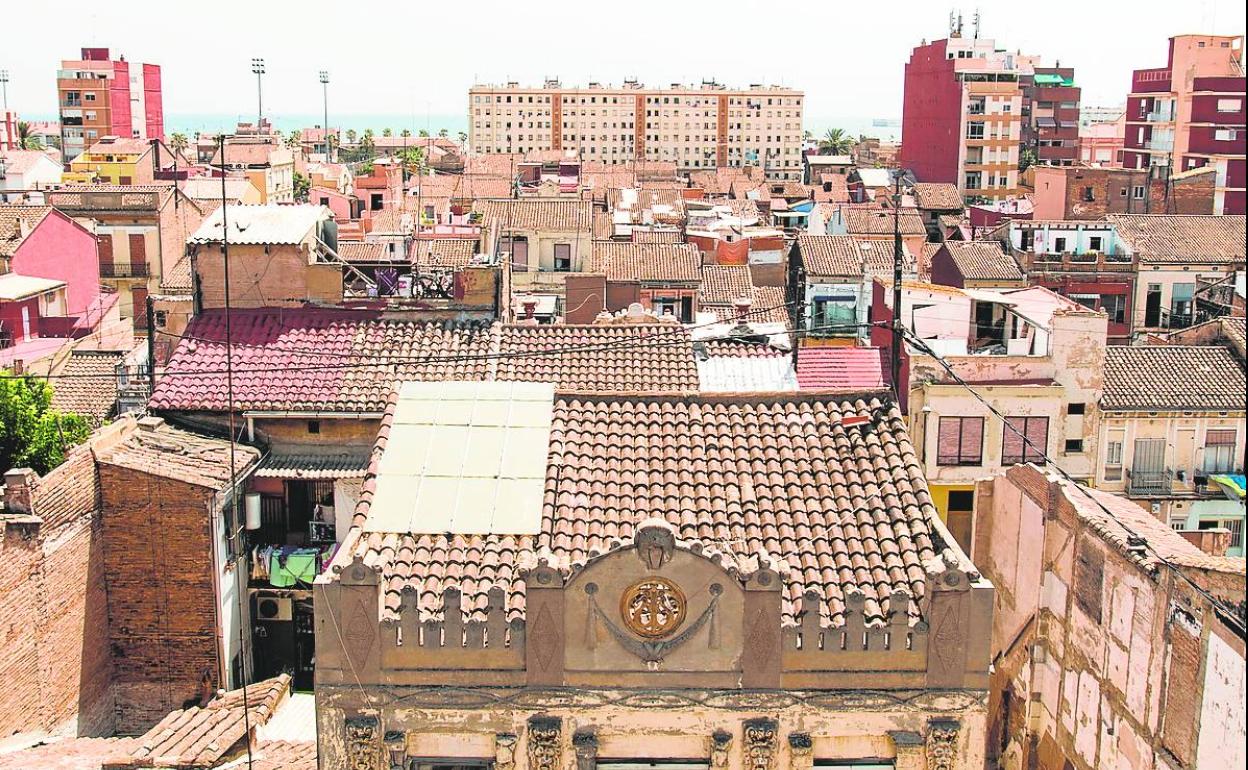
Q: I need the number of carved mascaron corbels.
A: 4